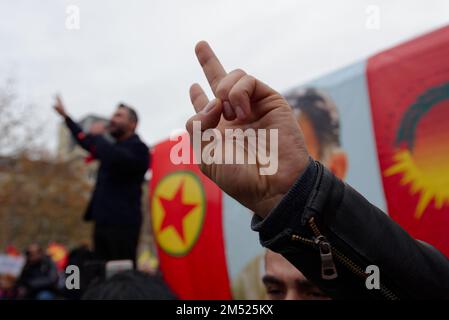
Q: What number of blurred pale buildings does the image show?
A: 1